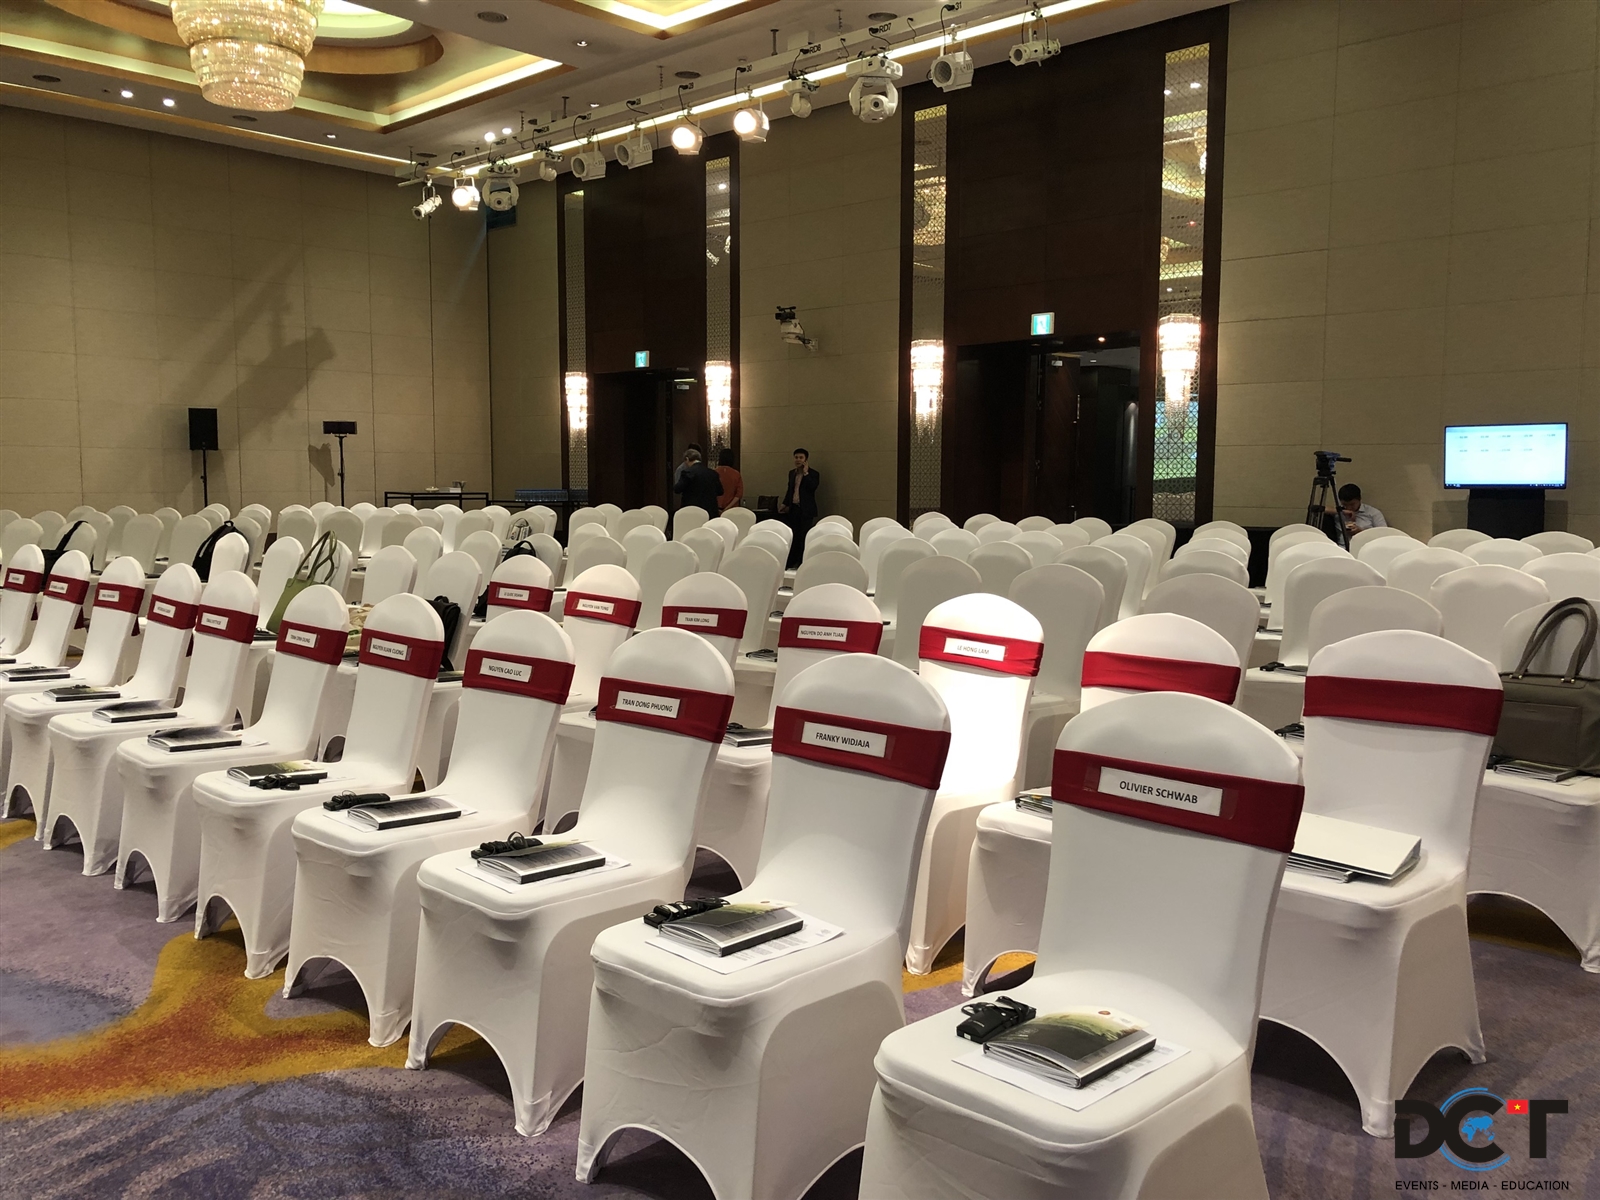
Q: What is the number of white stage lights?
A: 12